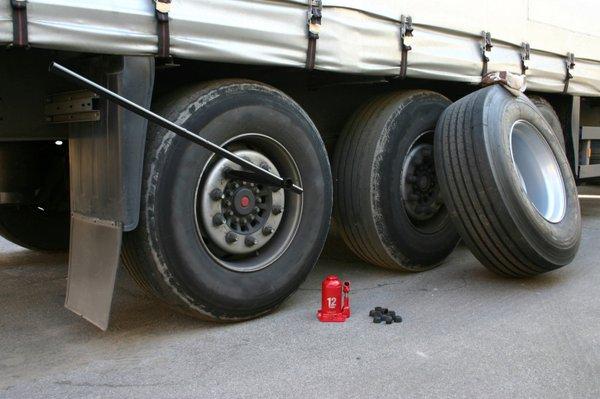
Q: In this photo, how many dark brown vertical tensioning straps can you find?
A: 7